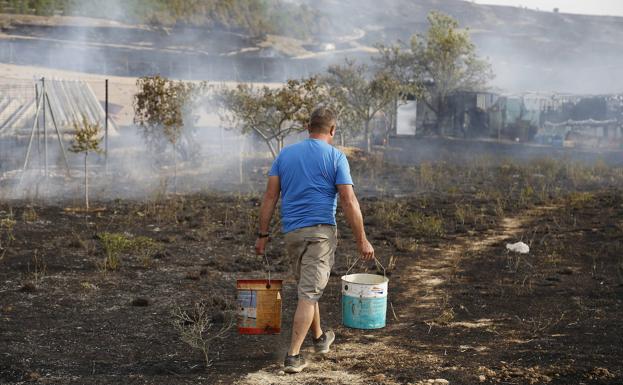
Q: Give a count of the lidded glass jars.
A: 0